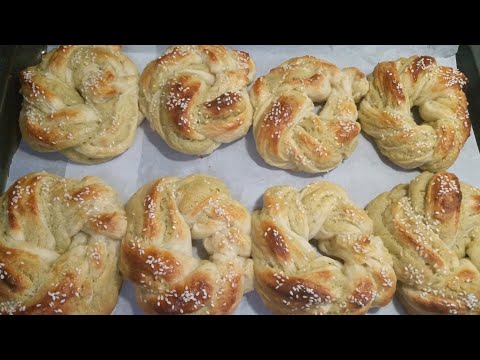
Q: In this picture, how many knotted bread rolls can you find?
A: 8